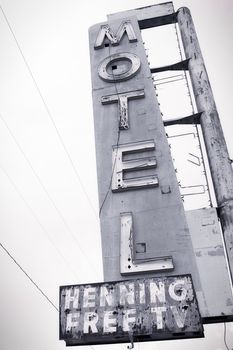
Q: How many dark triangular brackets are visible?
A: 2